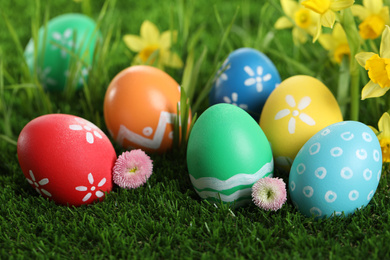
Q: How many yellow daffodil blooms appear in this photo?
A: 7